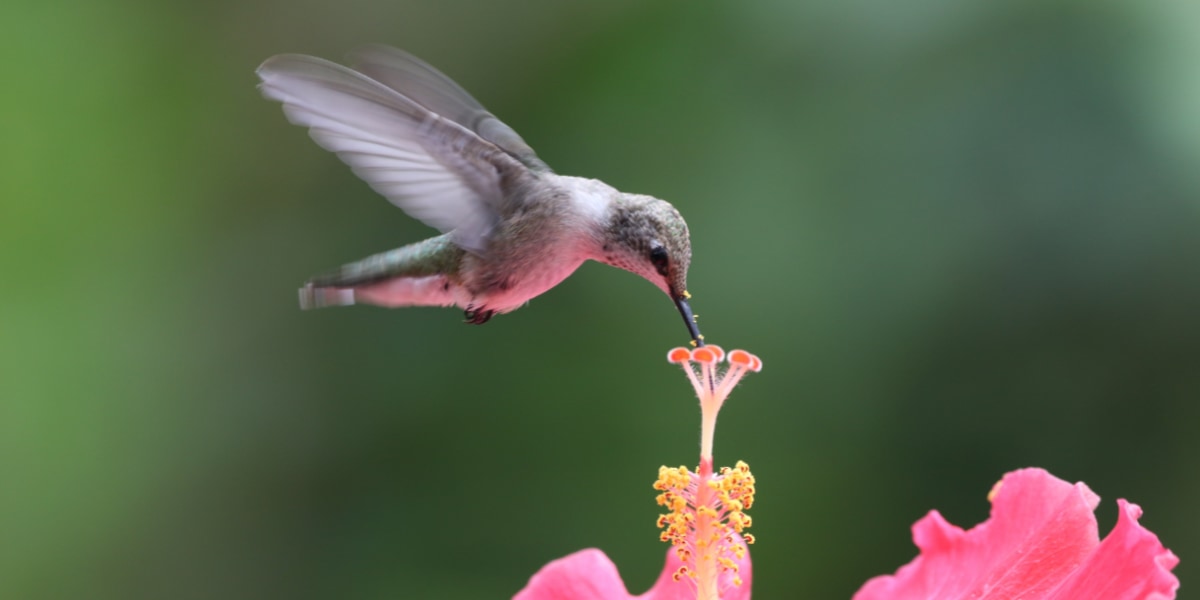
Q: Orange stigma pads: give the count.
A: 5